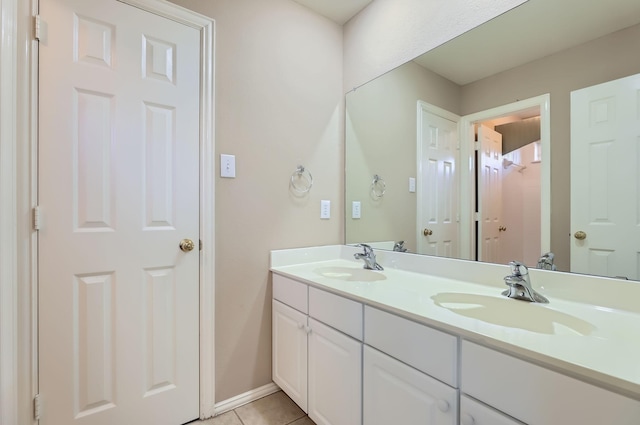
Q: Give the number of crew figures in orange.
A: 0